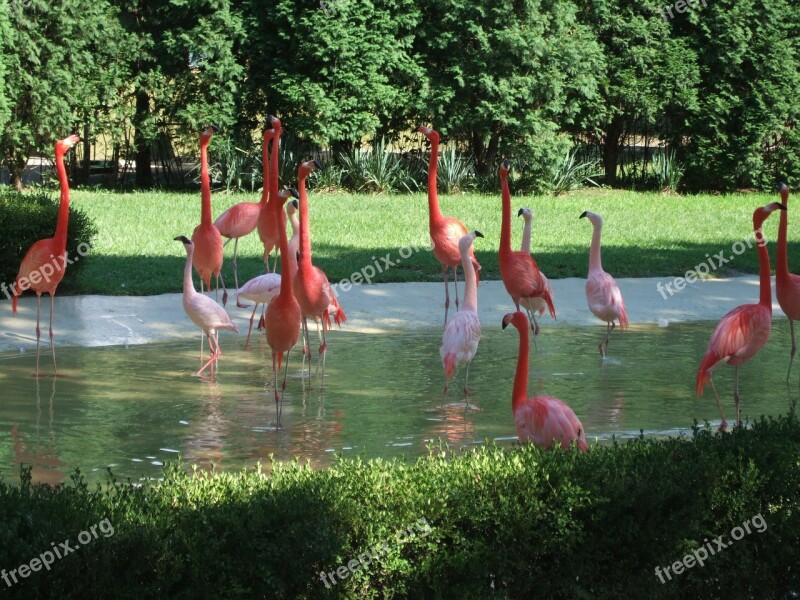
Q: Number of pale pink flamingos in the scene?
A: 5